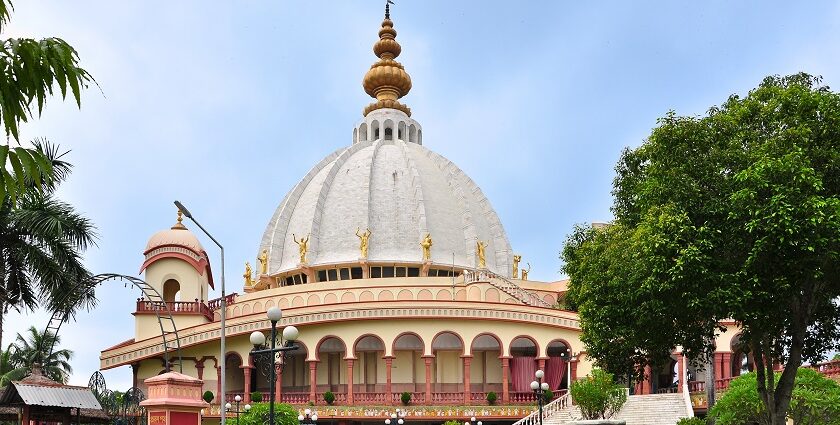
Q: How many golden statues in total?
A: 8